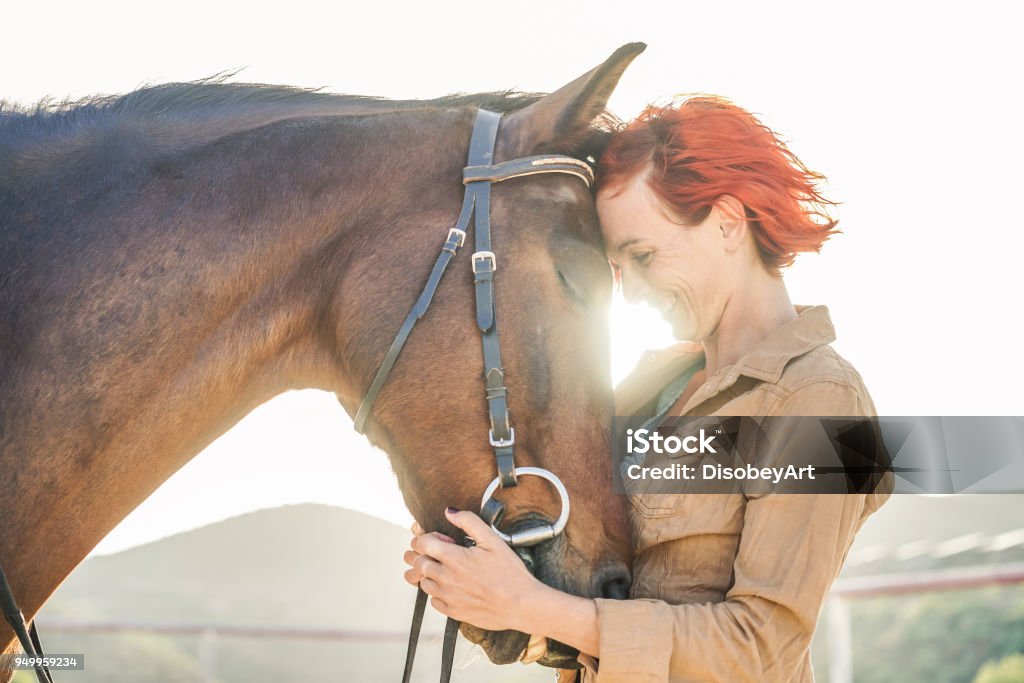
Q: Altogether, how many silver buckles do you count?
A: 3